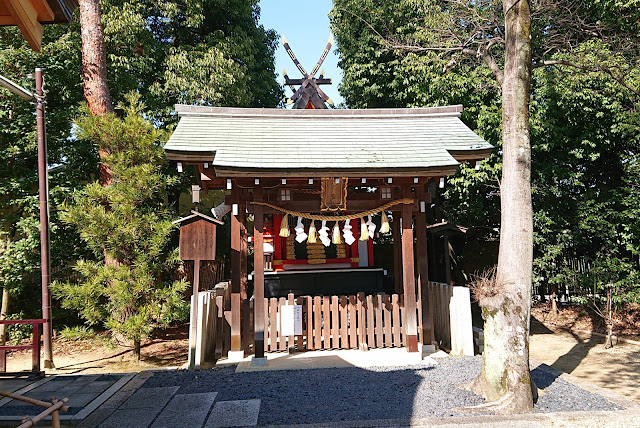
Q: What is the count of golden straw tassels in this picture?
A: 5